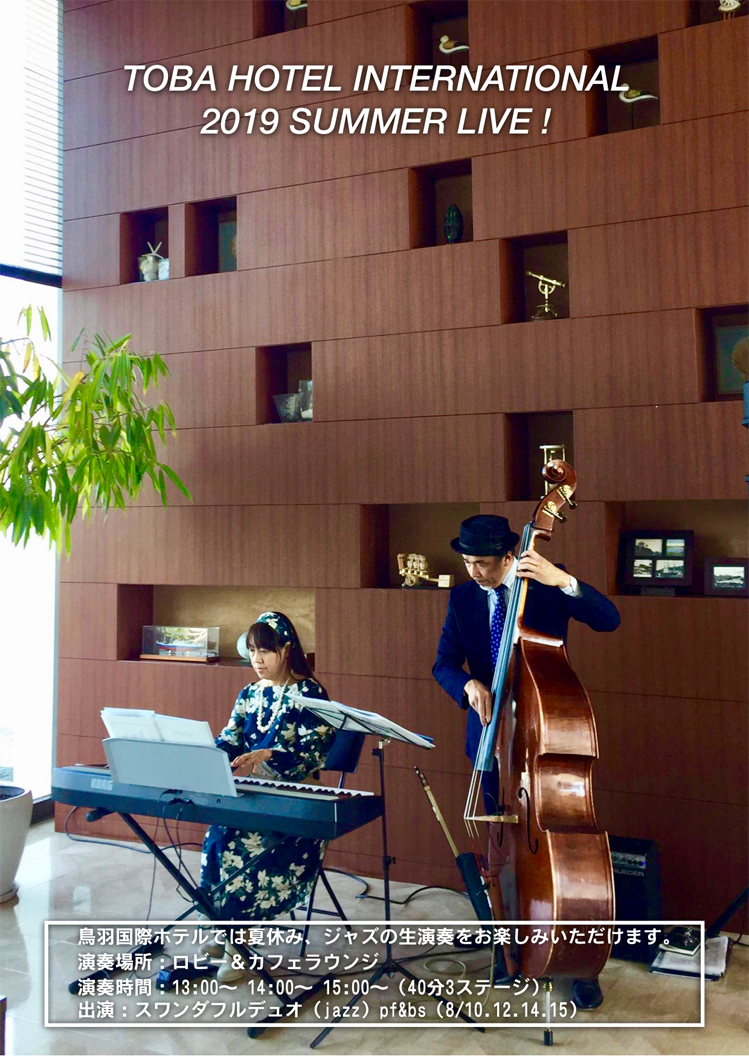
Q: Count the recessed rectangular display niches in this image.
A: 14